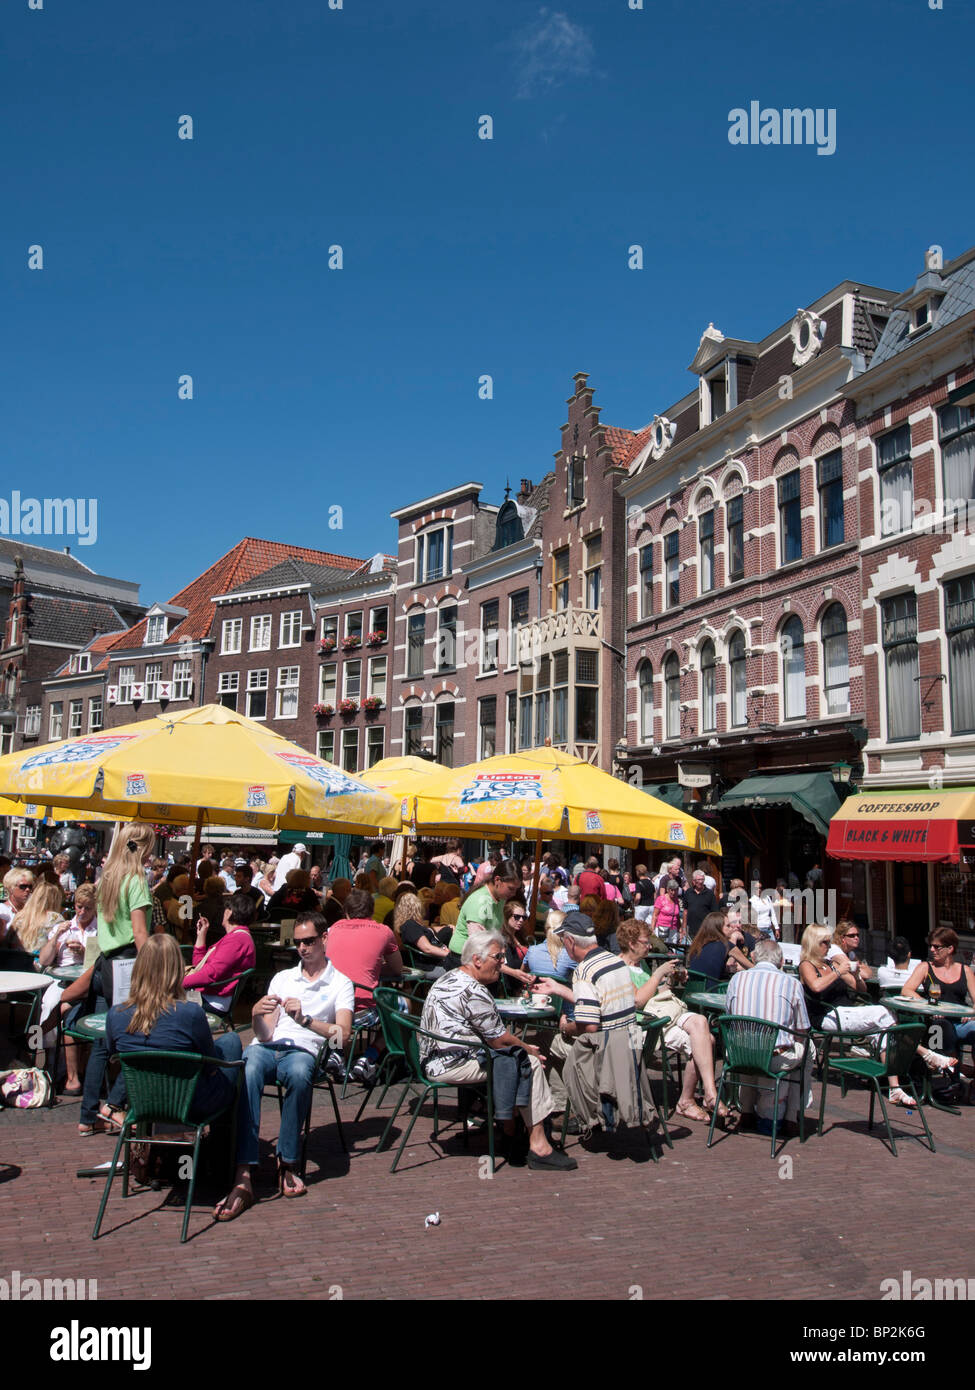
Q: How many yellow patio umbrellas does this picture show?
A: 4